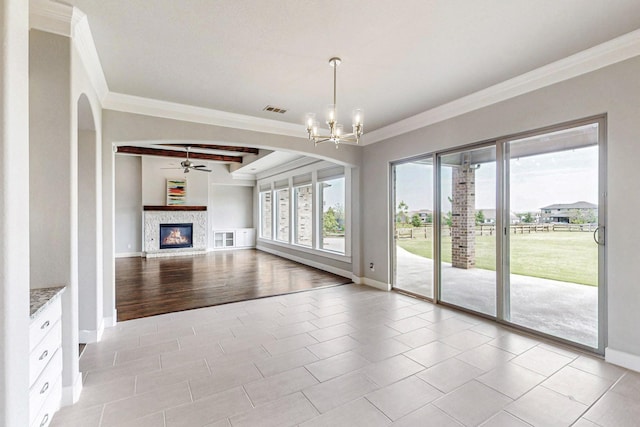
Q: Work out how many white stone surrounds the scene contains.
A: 1